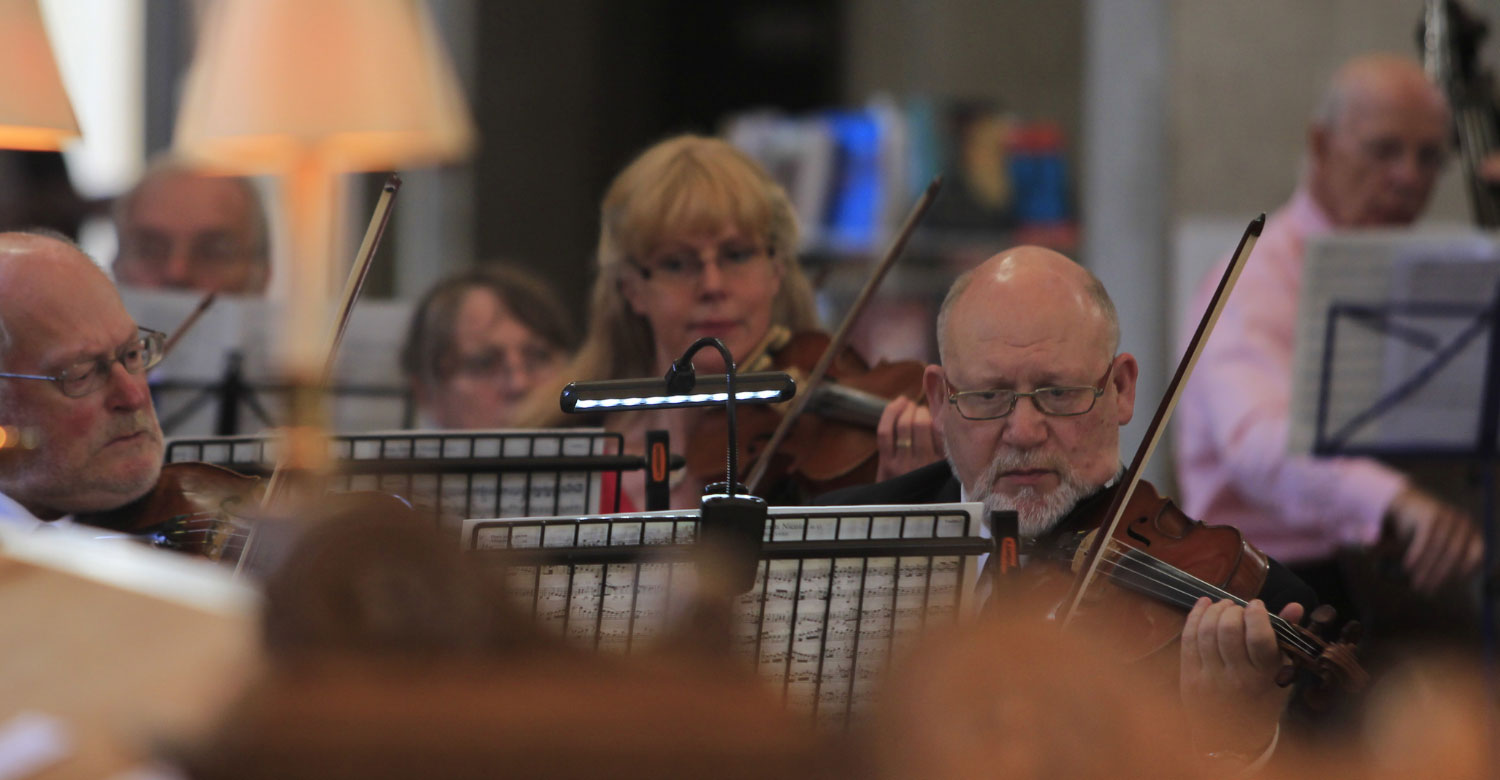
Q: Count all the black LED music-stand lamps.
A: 1